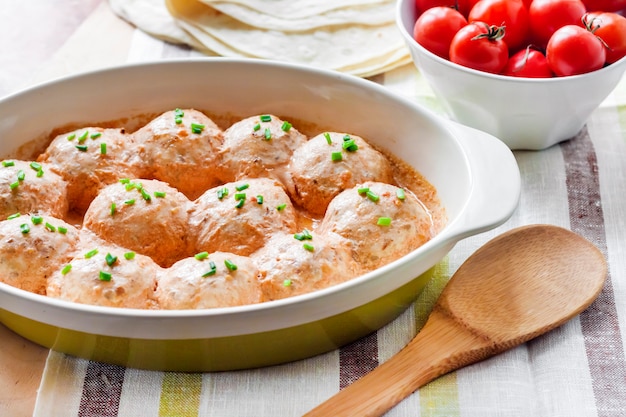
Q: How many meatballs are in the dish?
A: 12